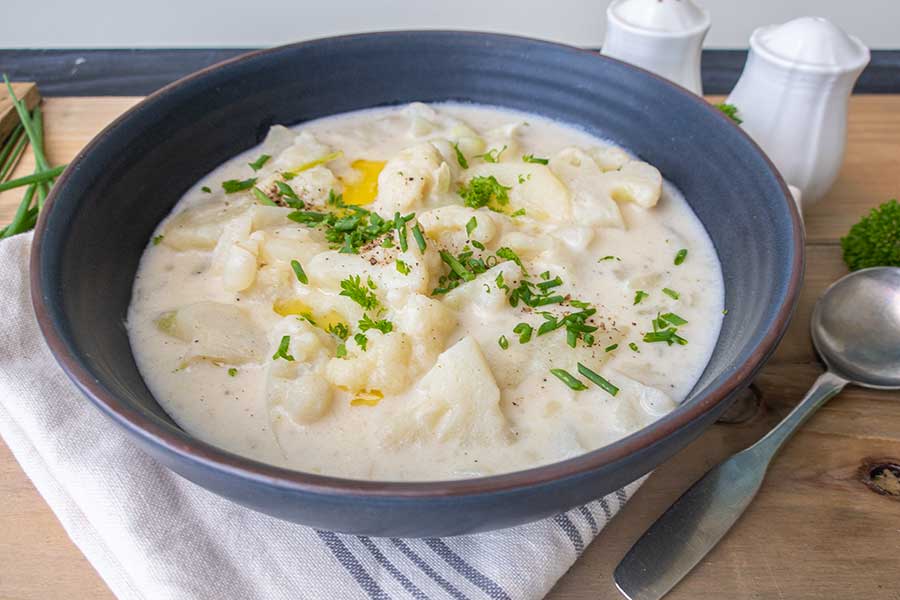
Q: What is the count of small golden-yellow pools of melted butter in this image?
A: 3